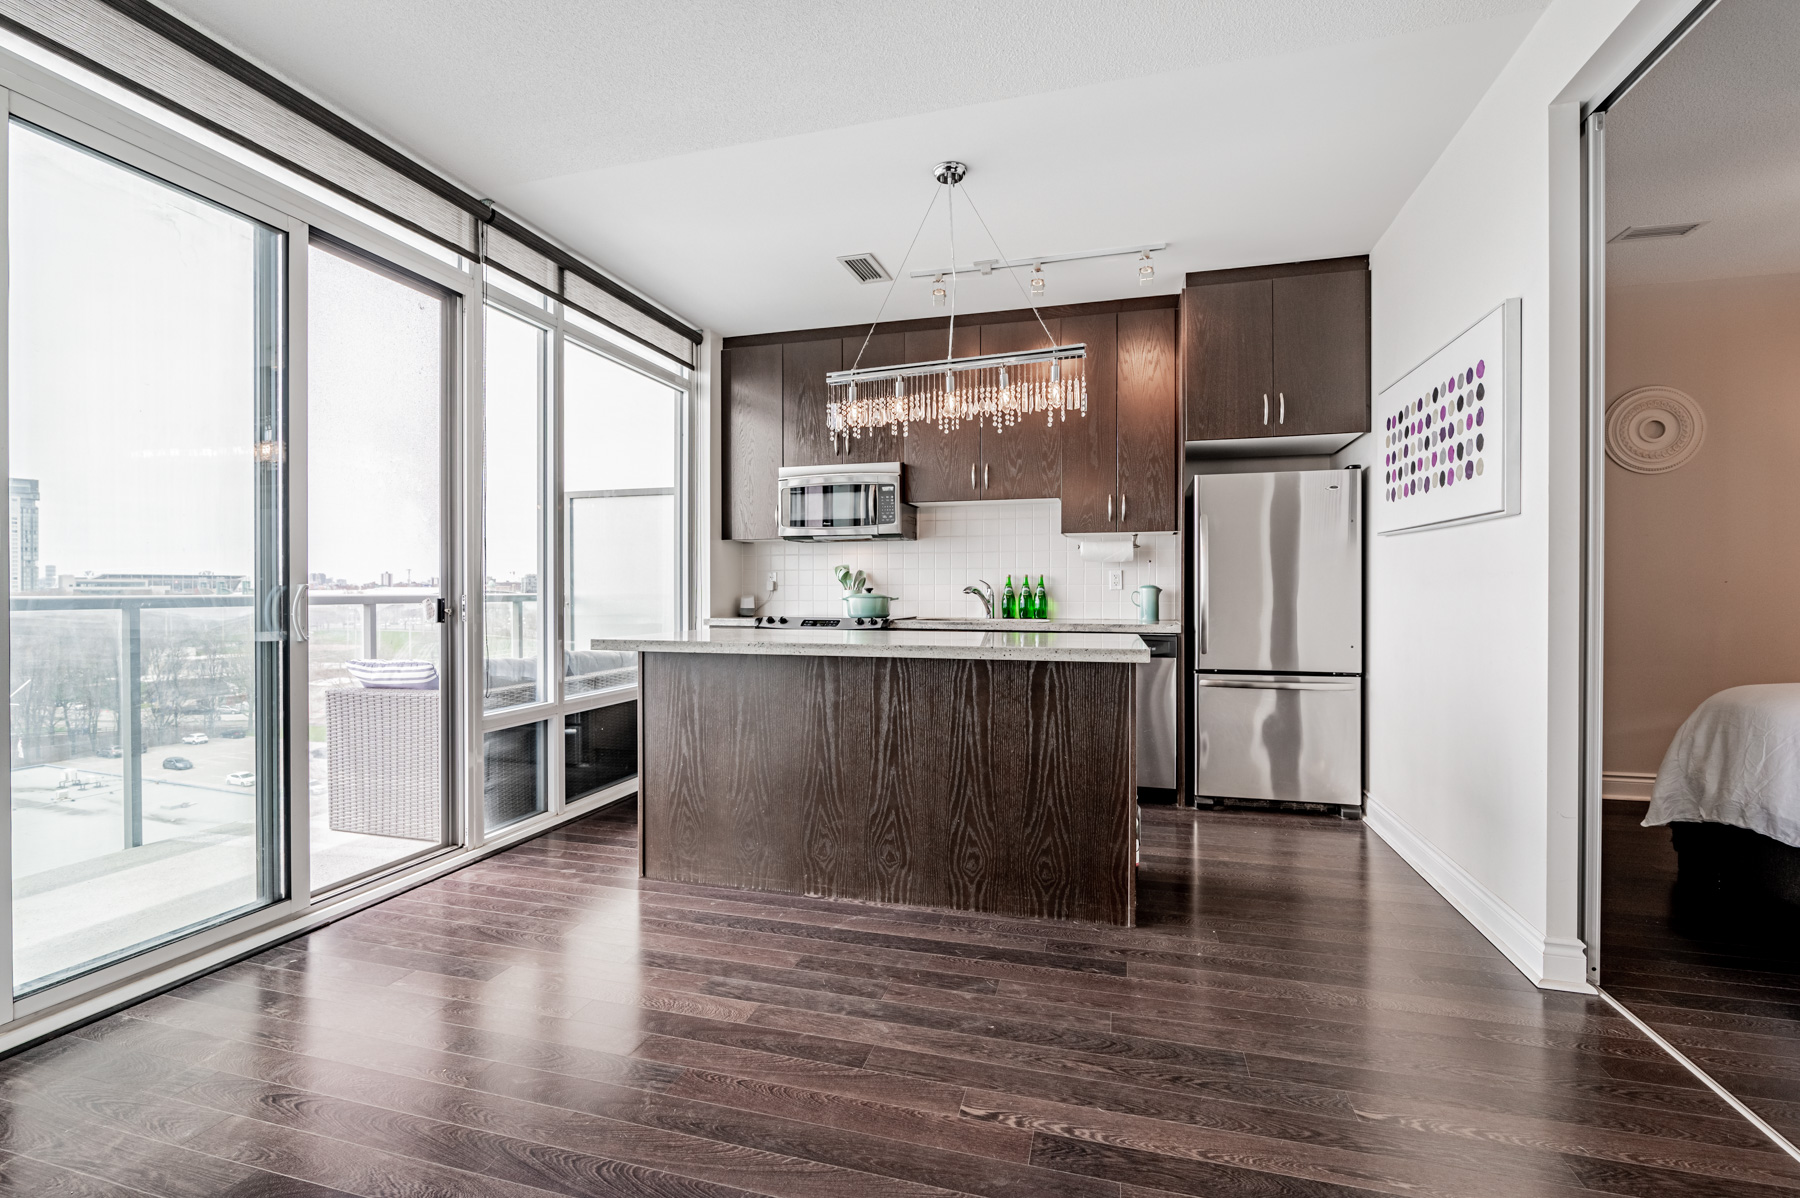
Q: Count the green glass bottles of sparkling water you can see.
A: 3